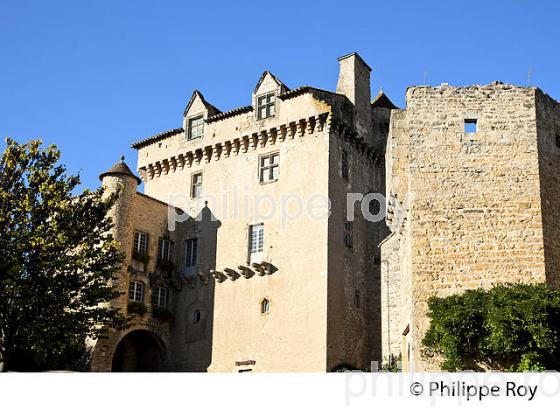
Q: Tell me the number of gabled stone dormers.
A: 2